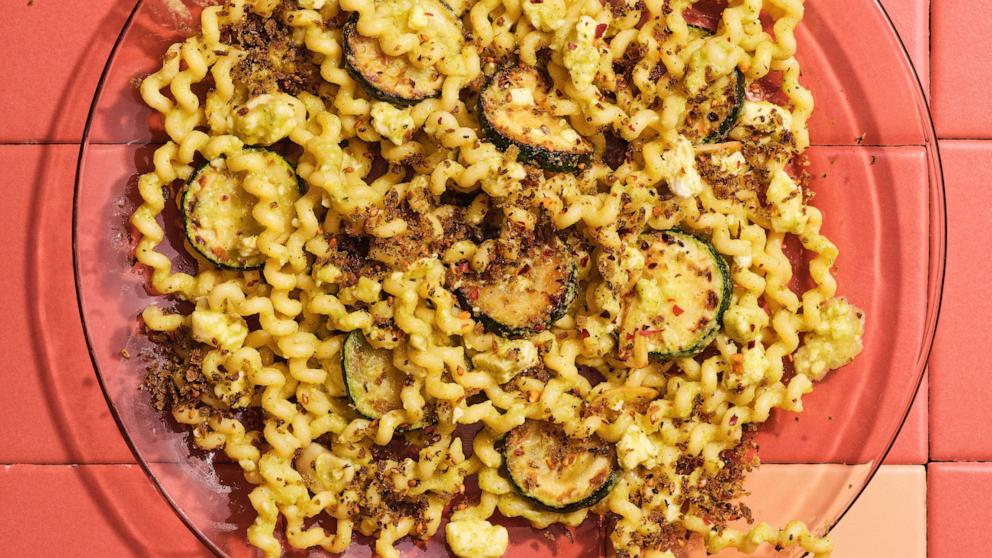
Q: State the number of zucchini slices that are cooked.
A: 8